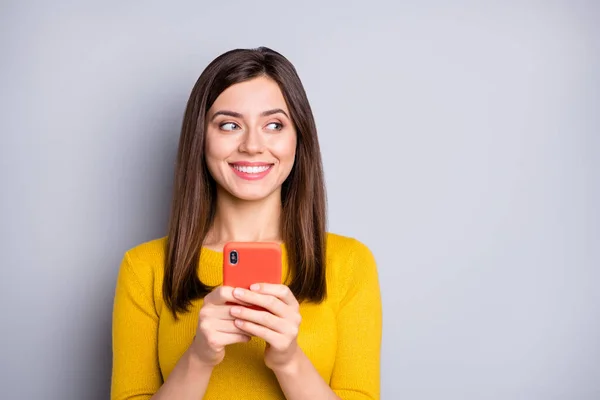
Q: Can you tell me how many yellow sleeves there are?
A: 2